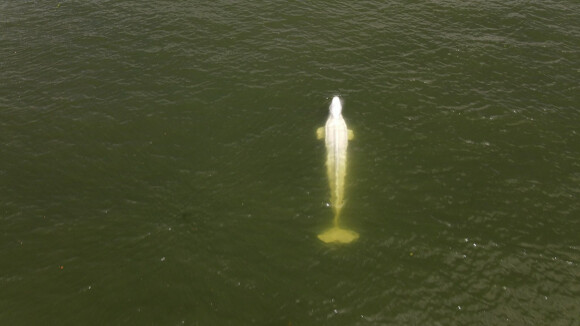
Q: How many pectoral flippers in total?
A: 2